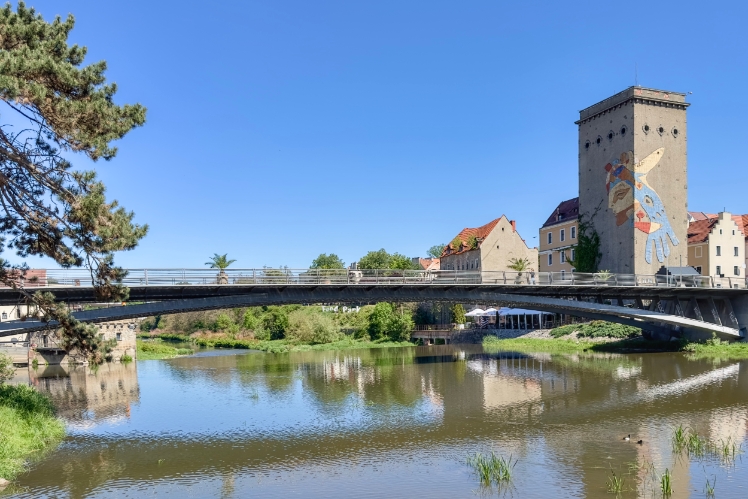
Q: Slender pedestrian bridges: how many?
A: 1